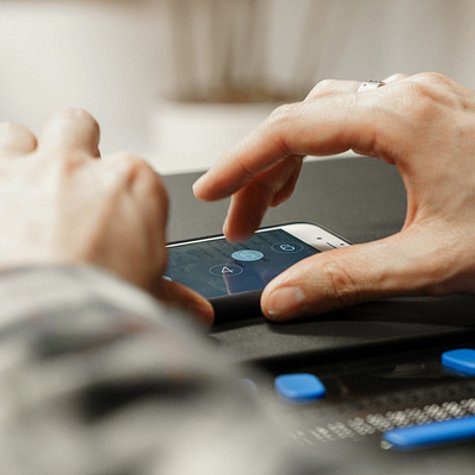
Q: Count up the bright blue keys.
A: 3